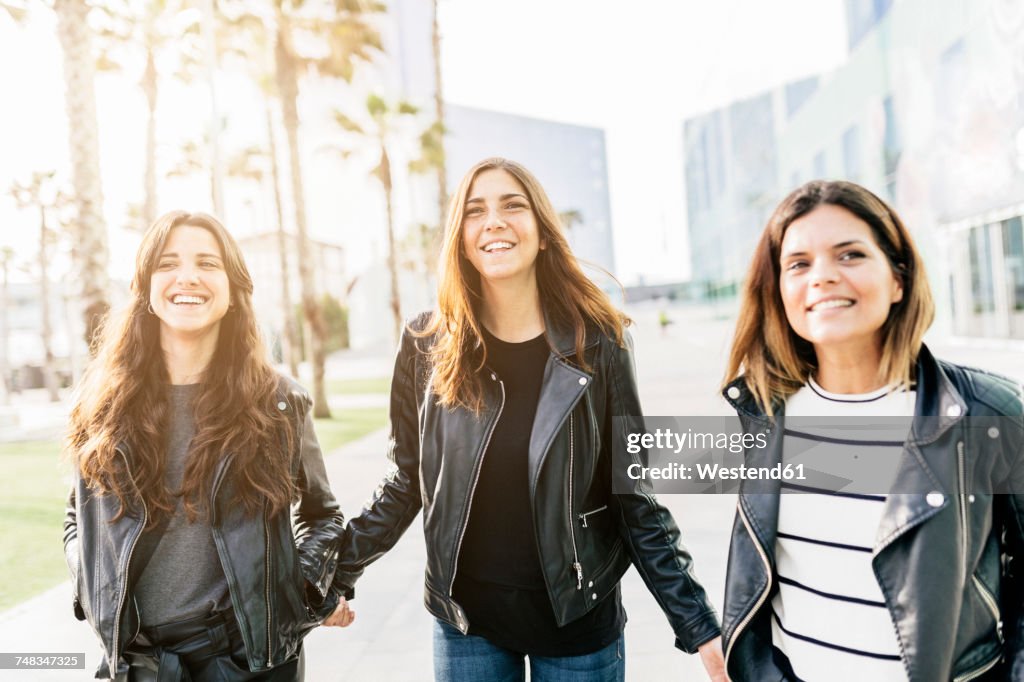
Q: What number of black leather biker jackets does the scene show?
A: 3